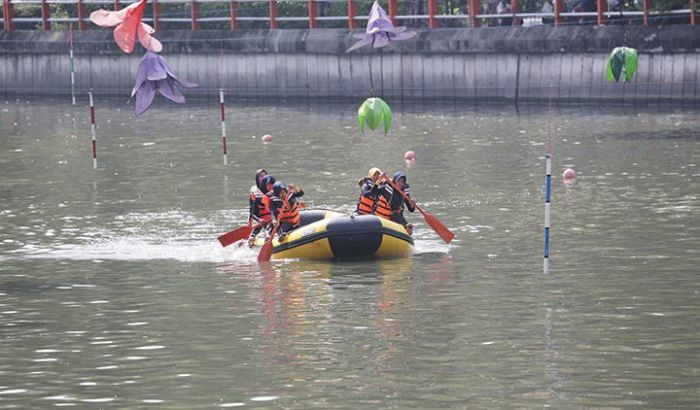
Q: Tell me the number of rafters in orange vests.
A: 5